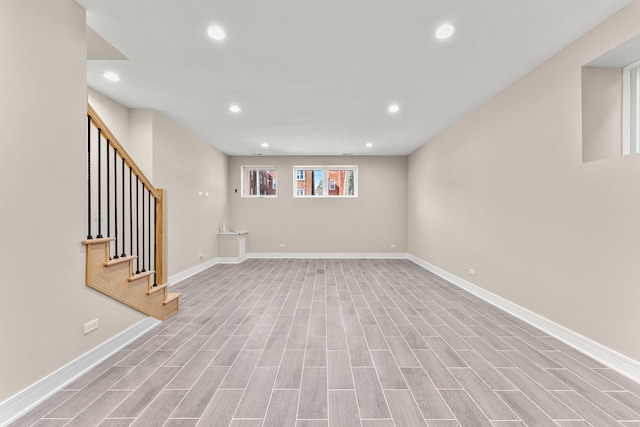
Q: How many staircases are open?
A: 1